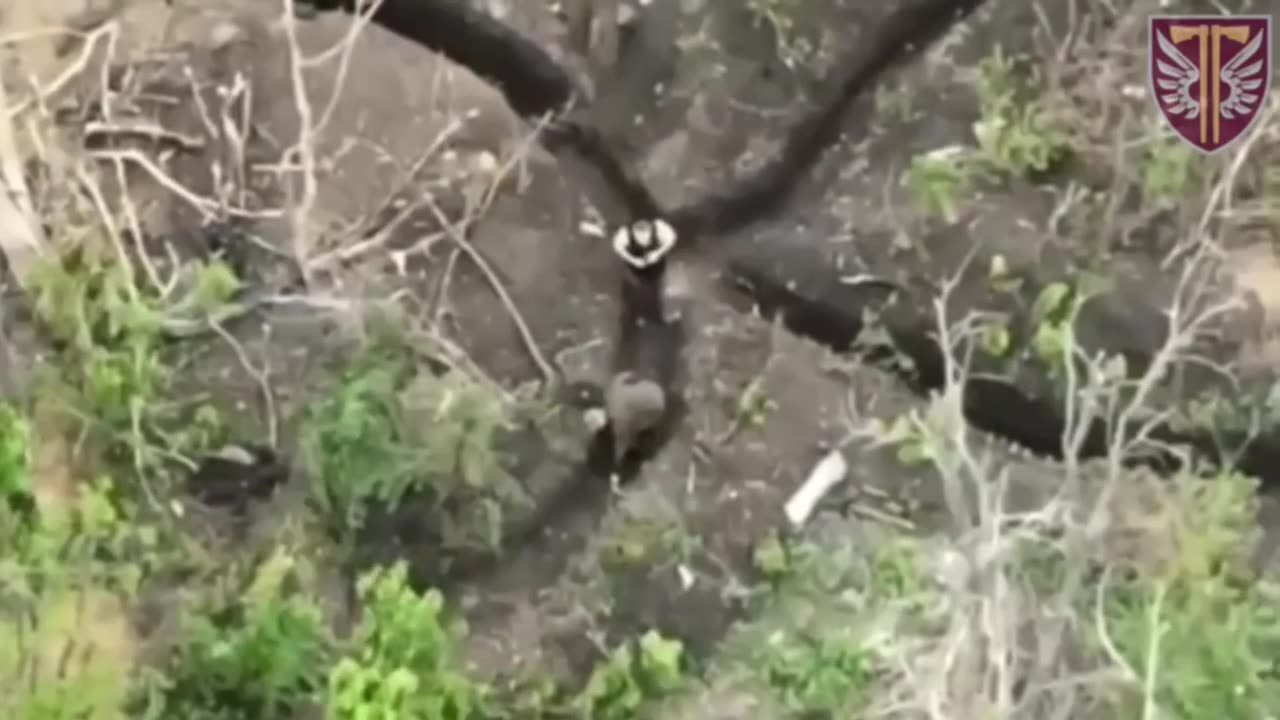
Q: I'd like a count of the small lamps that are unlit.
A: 0